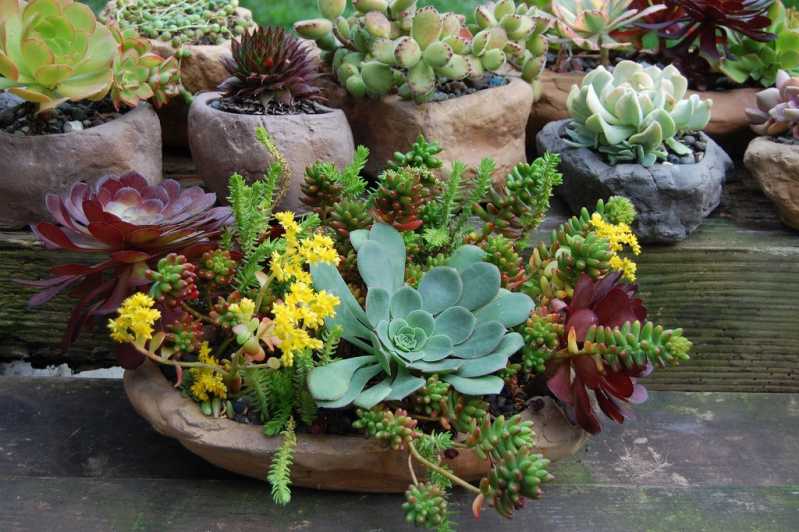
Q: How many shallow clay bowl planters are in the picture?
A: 1